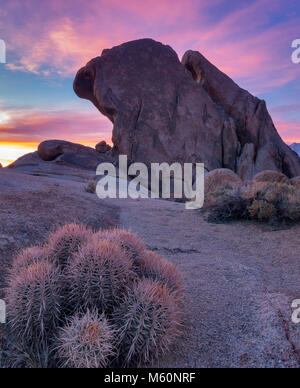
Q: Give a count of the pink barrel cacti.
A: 8